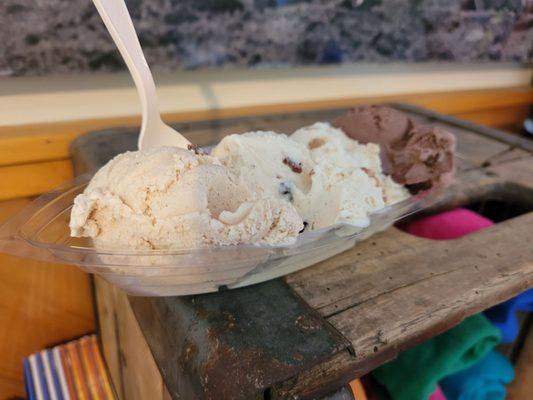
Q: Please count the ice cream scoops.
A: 4